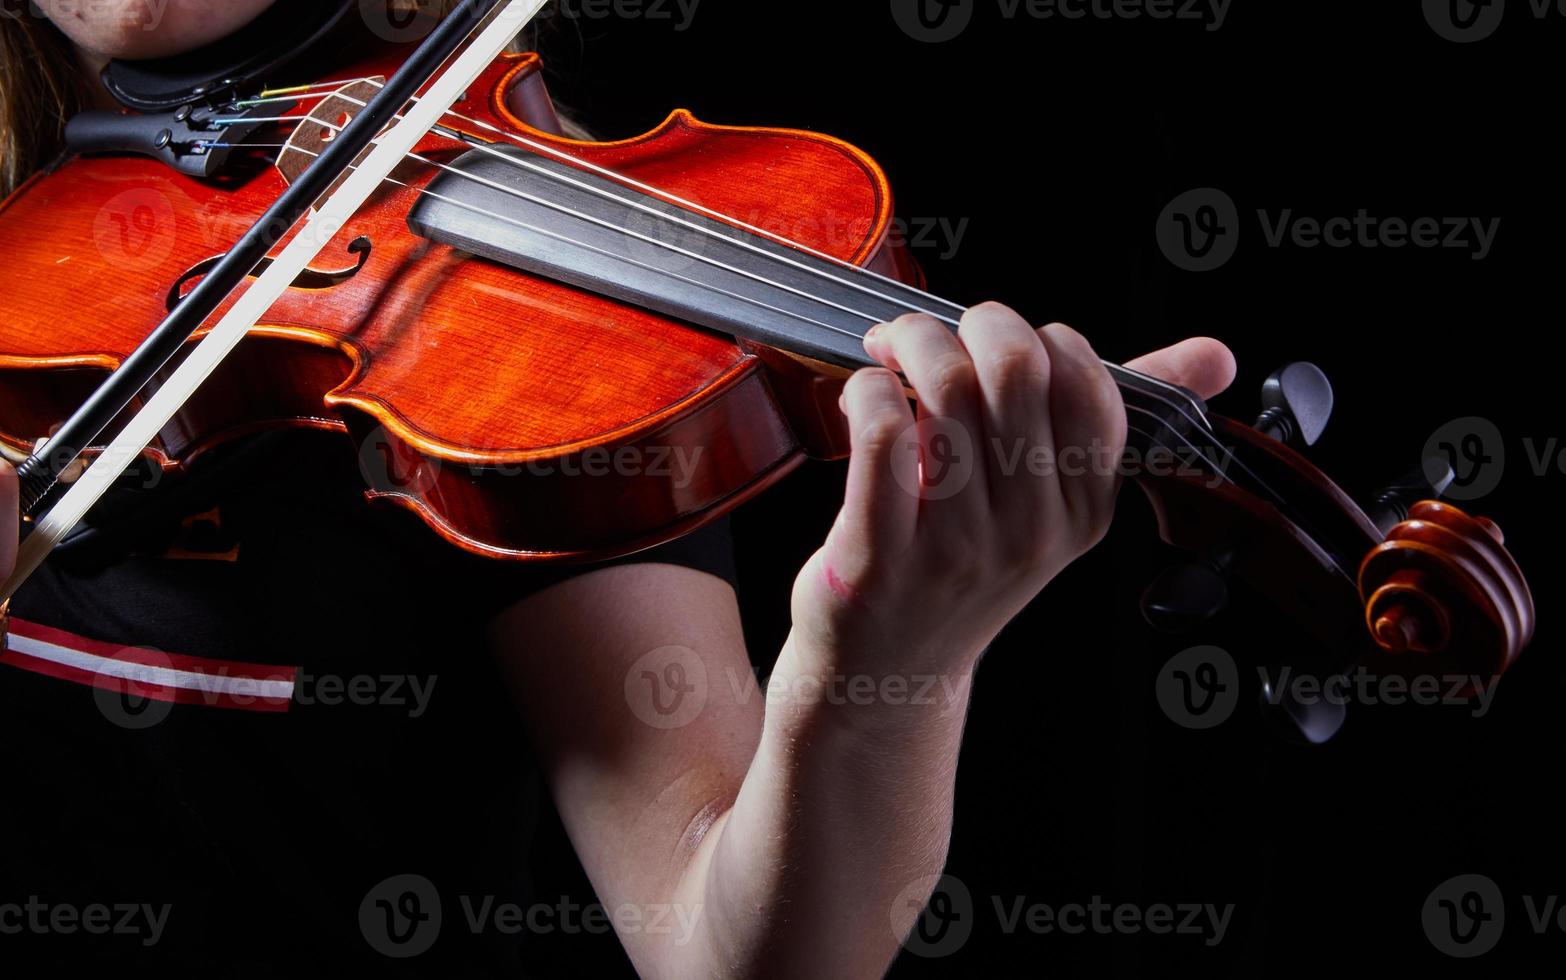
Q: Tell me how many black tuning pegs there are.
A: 4